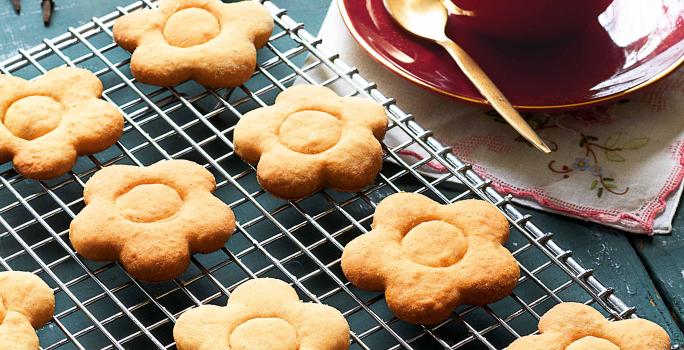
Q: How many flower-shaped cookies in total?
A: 8